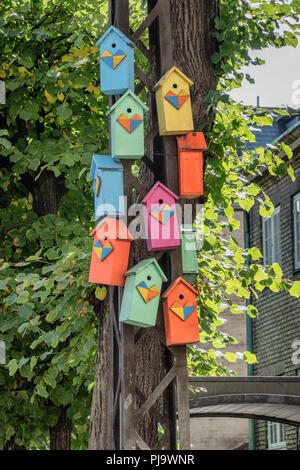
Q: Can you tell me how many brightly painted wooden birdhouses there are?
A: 10